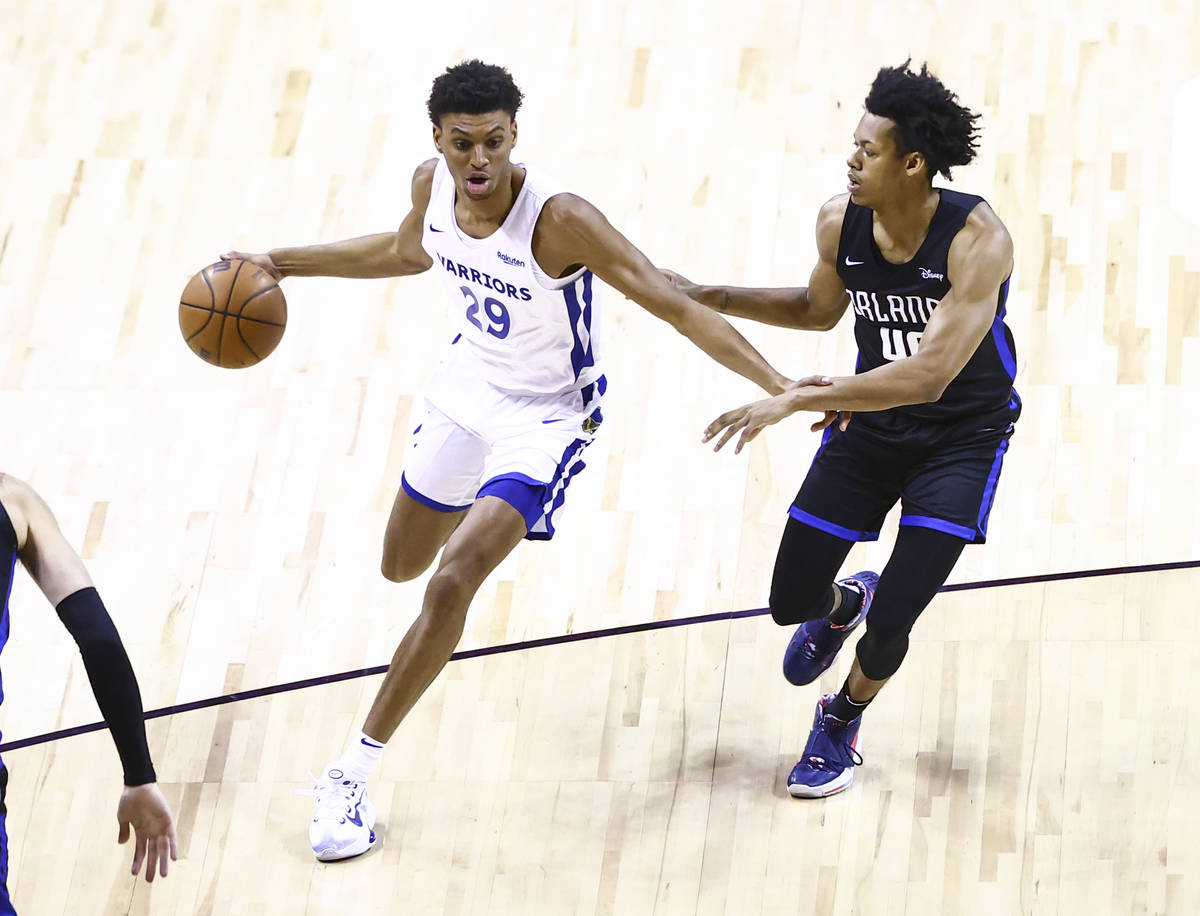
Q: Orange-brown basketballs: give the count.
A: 1